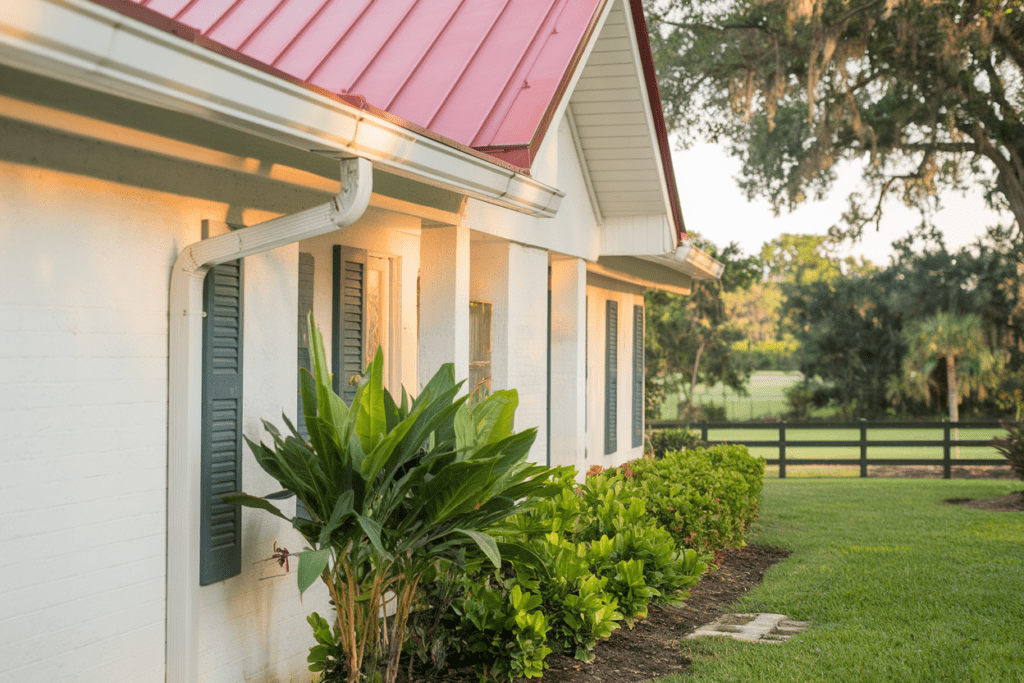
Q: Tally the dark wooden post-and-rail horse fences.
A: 1